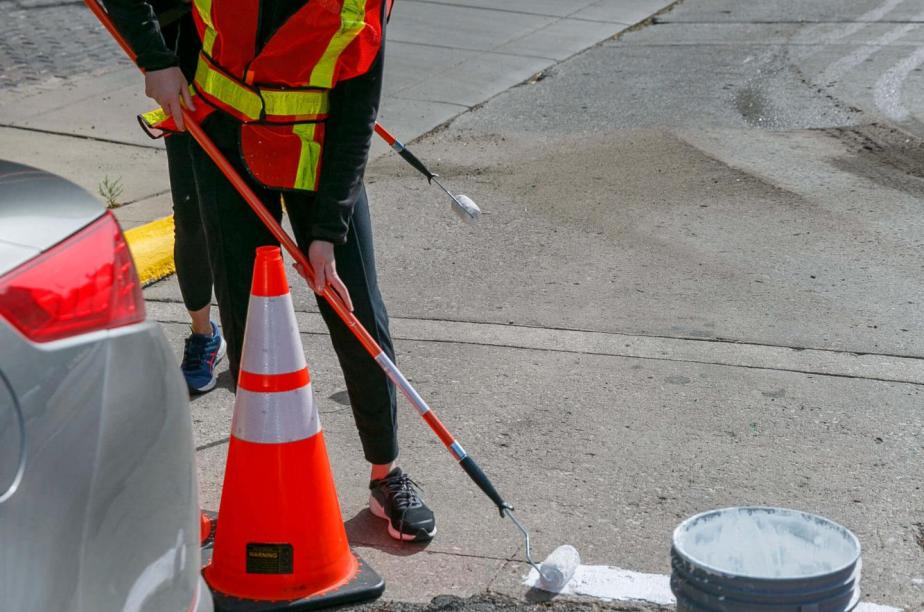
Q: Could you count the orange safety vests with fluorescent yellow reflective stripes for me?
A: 1